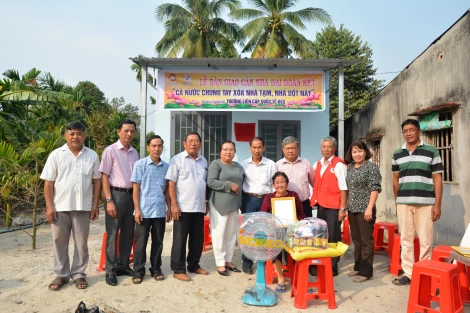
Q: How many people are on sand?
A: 11